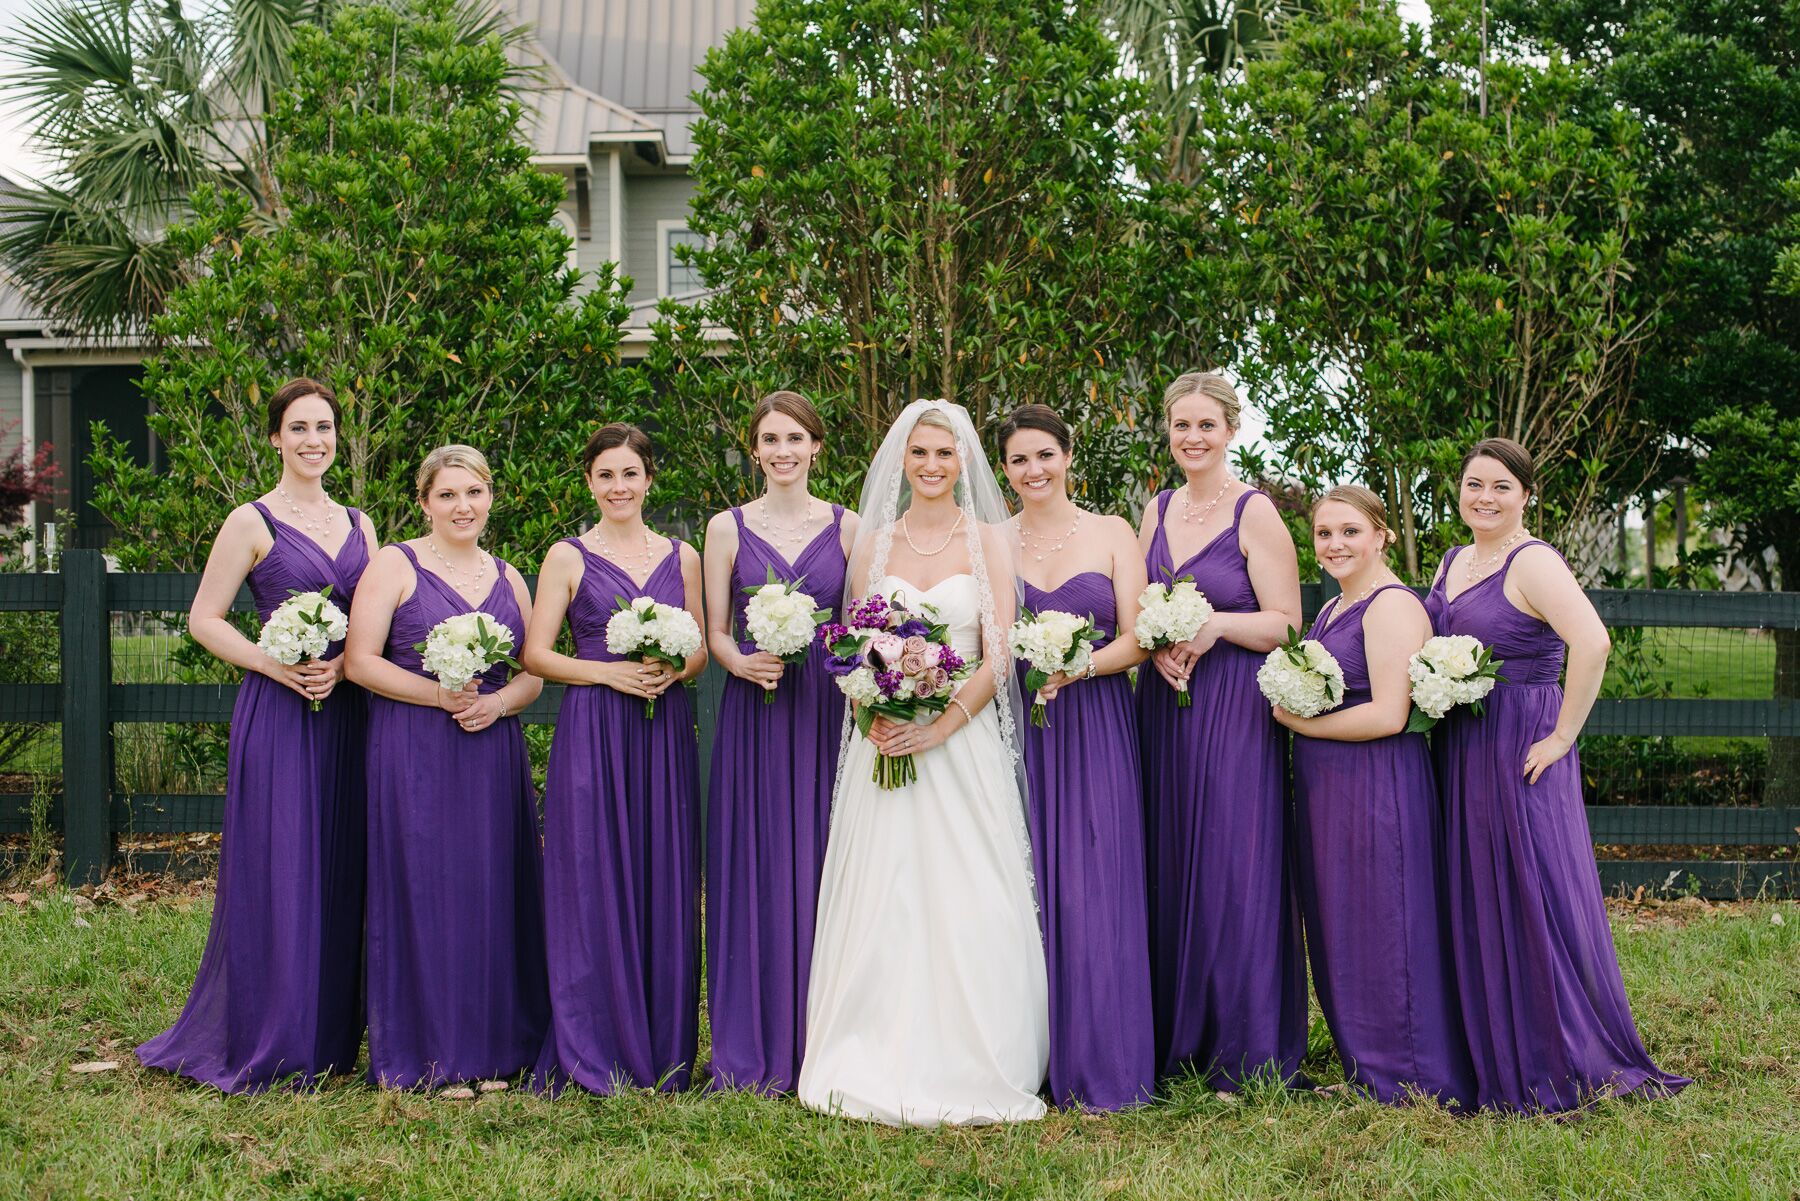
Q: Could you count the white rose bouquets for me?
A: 8